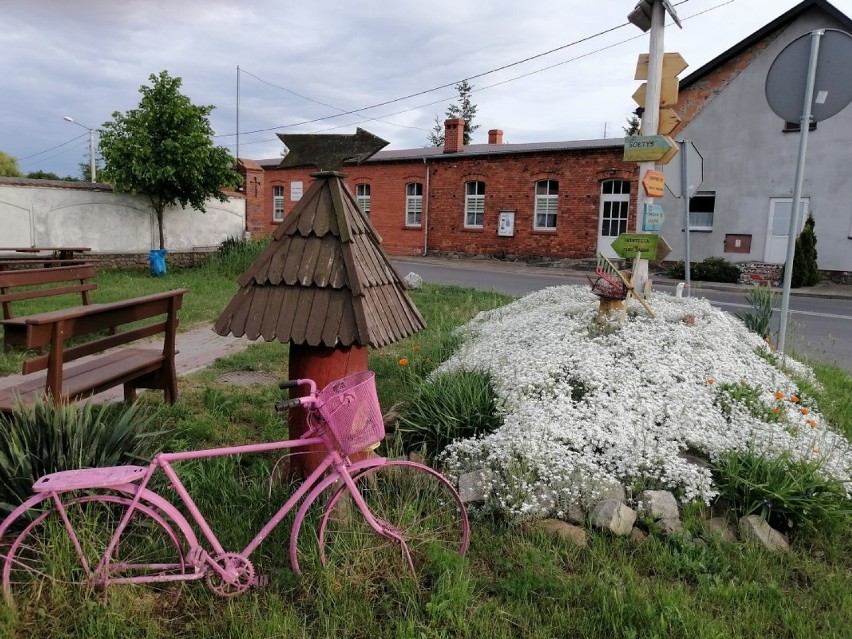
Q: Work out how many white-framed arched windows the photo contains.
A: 5